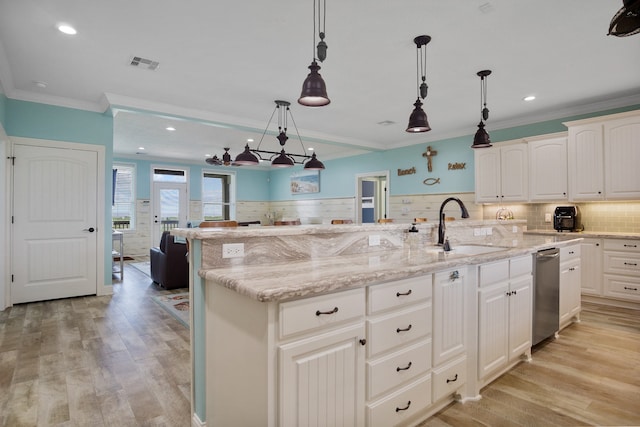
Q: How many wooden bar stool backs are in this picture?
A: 6